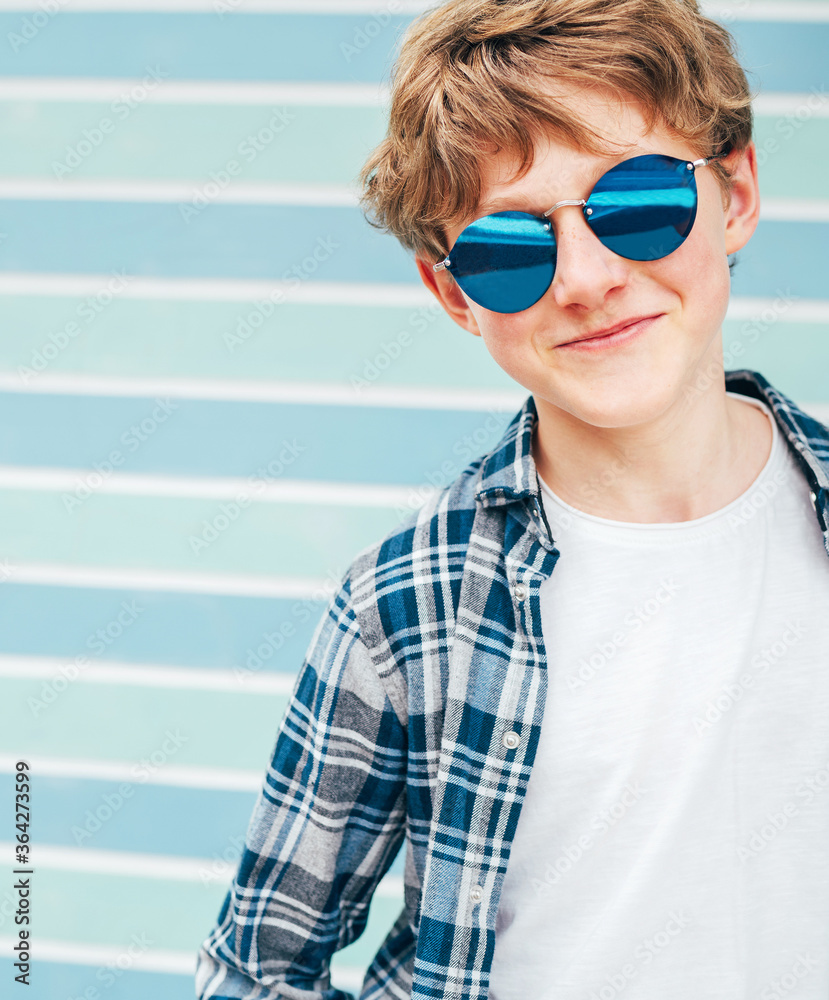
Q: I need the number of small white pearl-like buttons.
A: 3